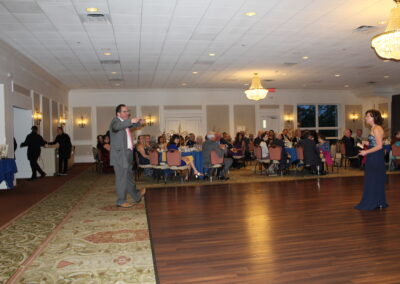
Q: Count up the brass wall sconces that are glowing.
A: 7